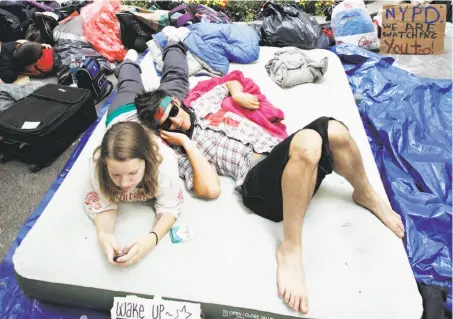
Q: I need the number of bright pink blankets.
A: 1